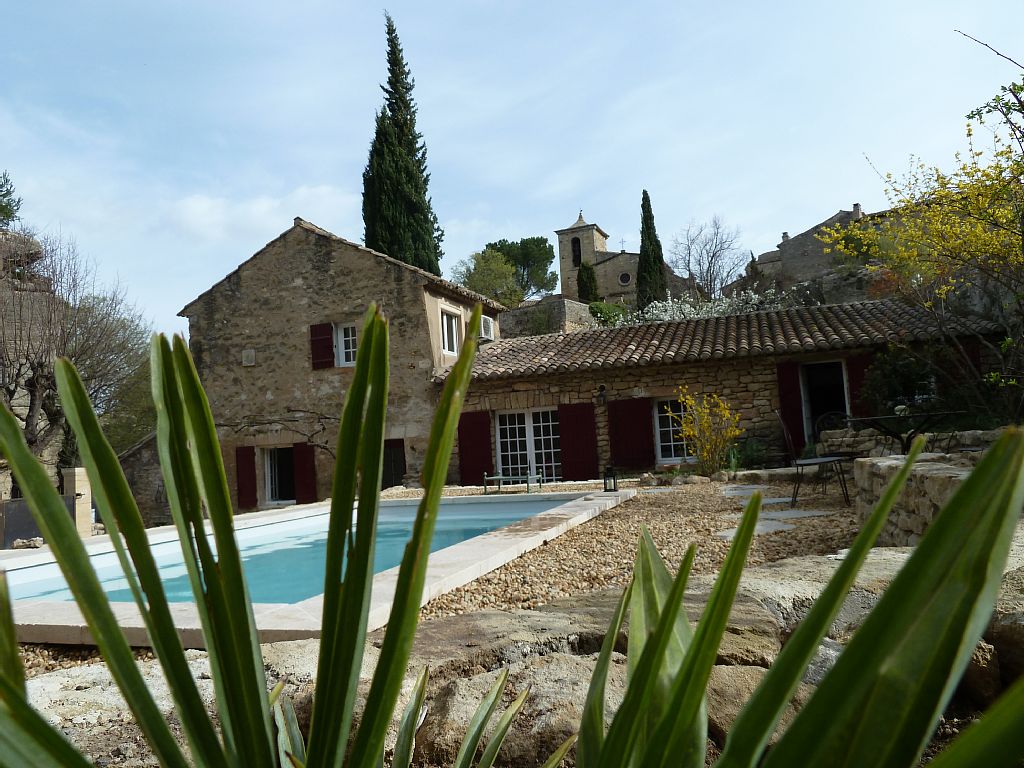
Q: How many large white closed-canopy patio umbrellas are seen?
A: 0